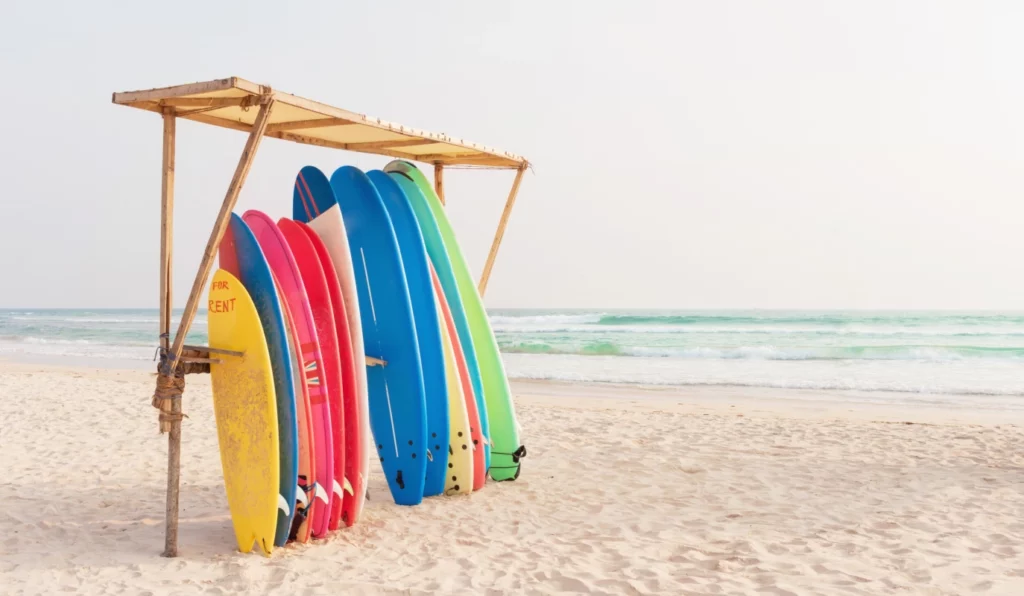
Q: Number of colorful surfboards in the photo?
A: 13